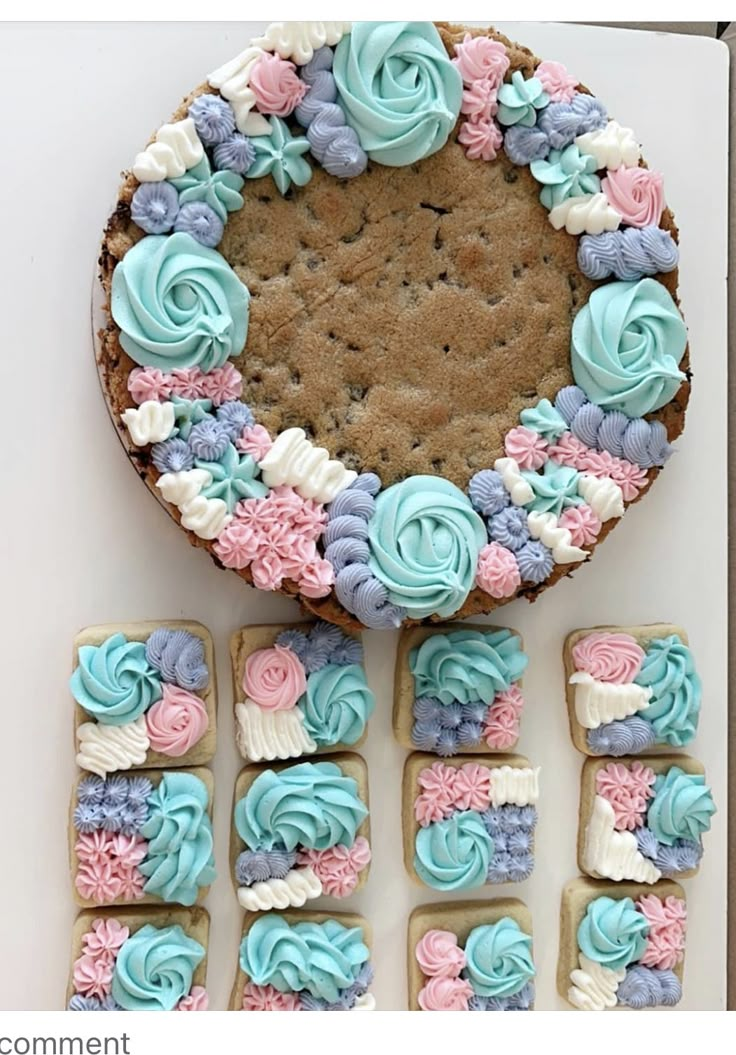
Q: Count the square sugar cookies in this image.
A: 12